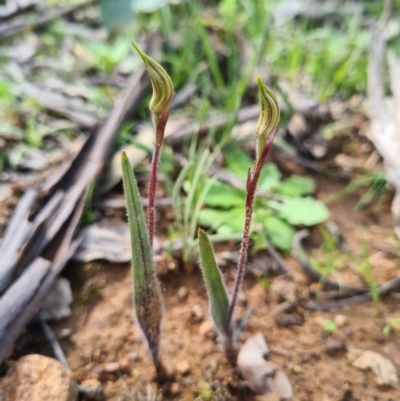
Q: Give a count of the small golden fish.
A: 0